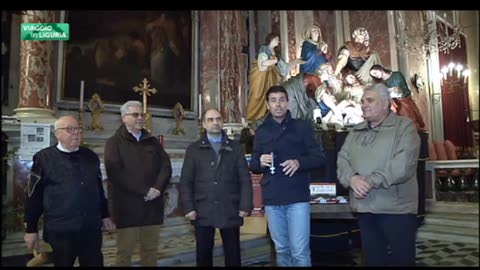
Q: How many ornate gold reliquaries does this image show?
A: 2